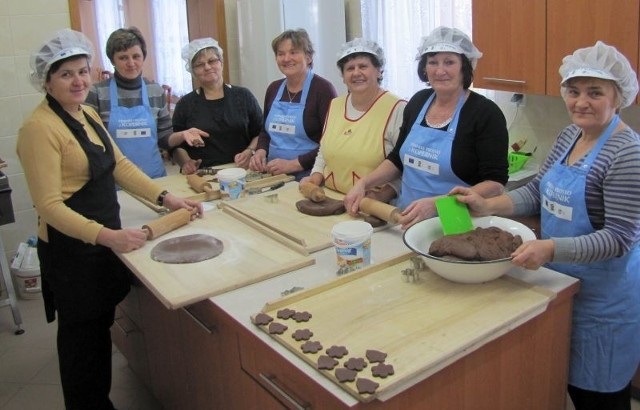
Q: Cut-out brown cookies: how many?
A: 13